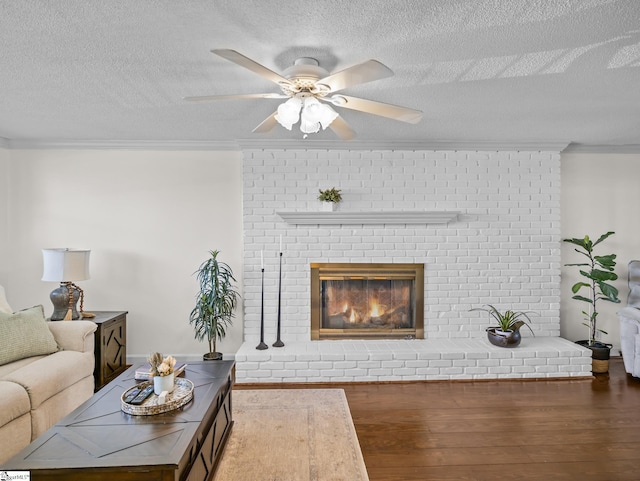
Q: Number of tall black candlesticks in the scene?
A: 2